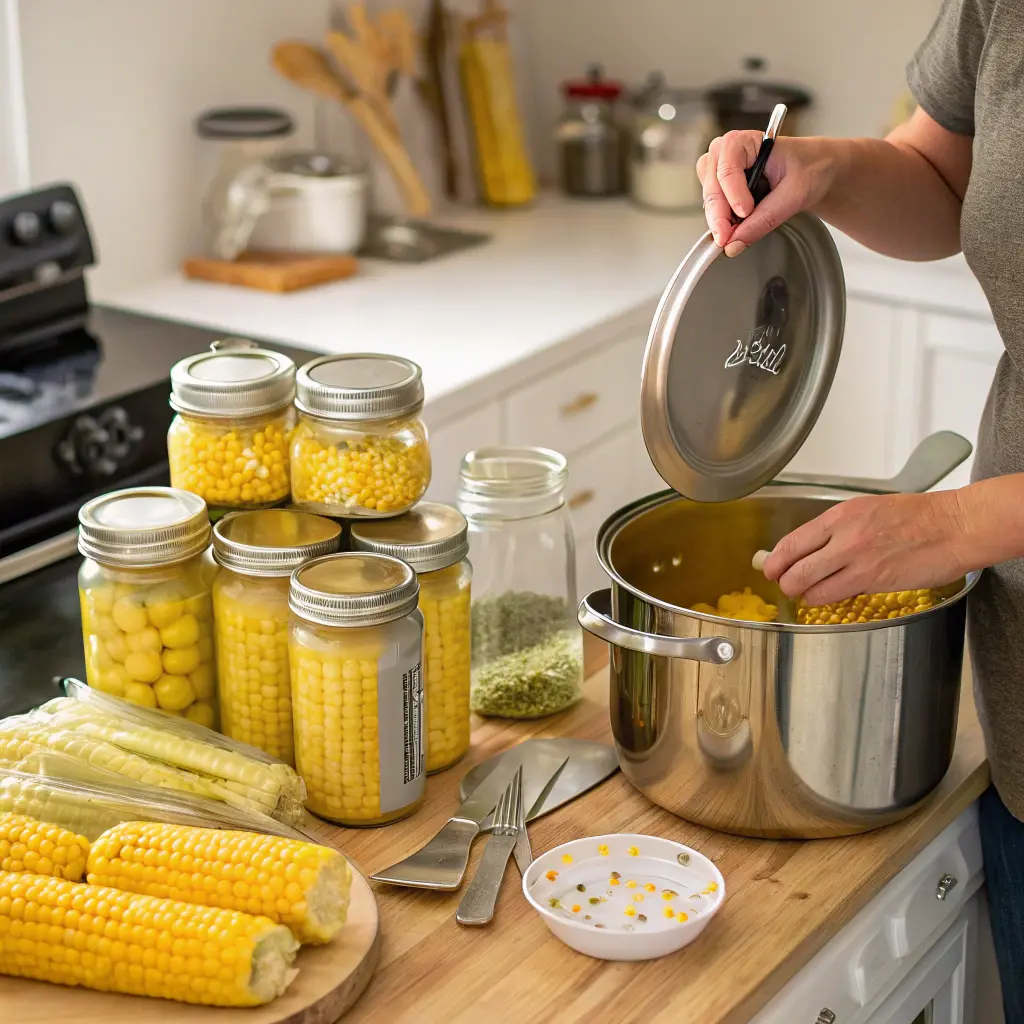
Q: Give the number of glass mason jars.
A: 7